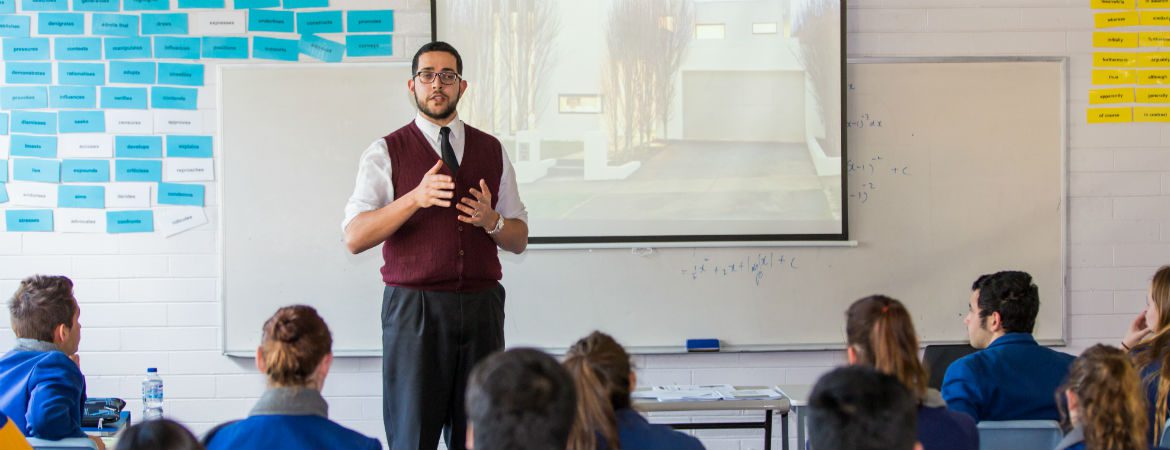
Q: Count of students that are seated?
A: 10